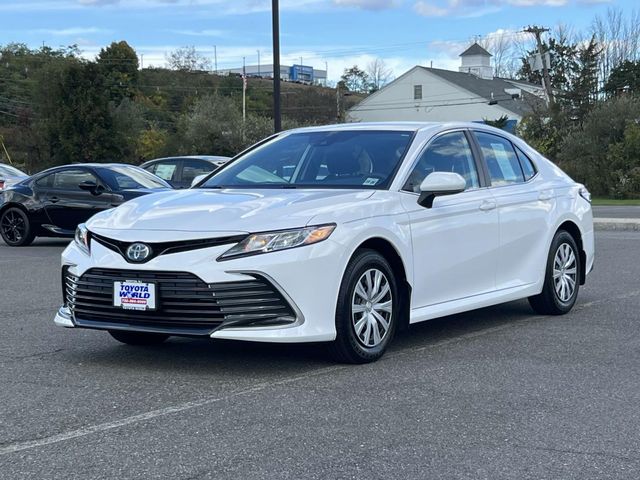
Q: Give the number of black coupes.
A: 1